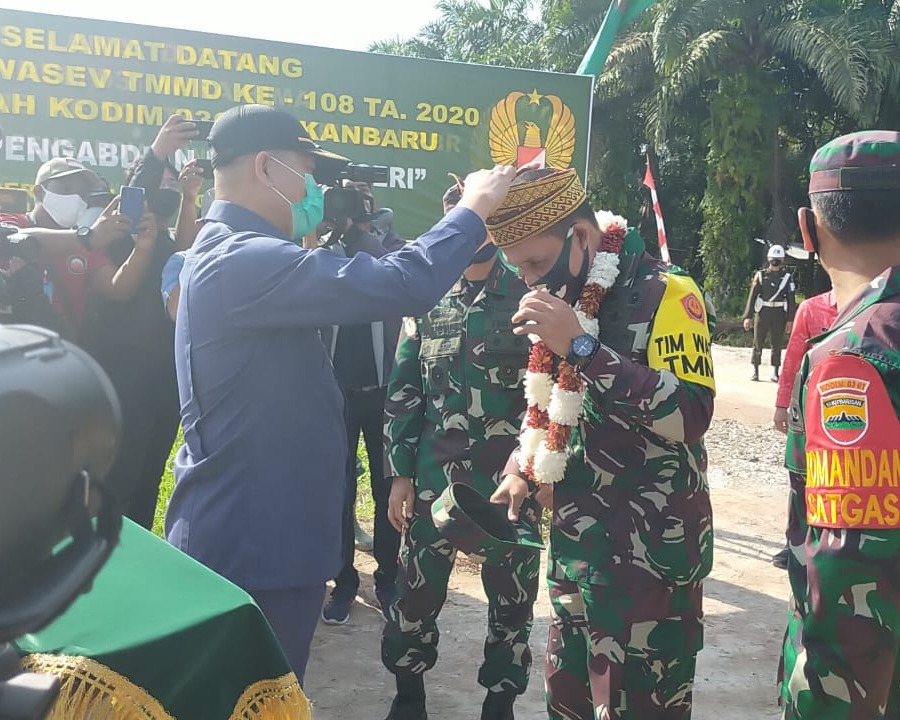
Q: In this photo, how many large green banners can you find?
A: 1